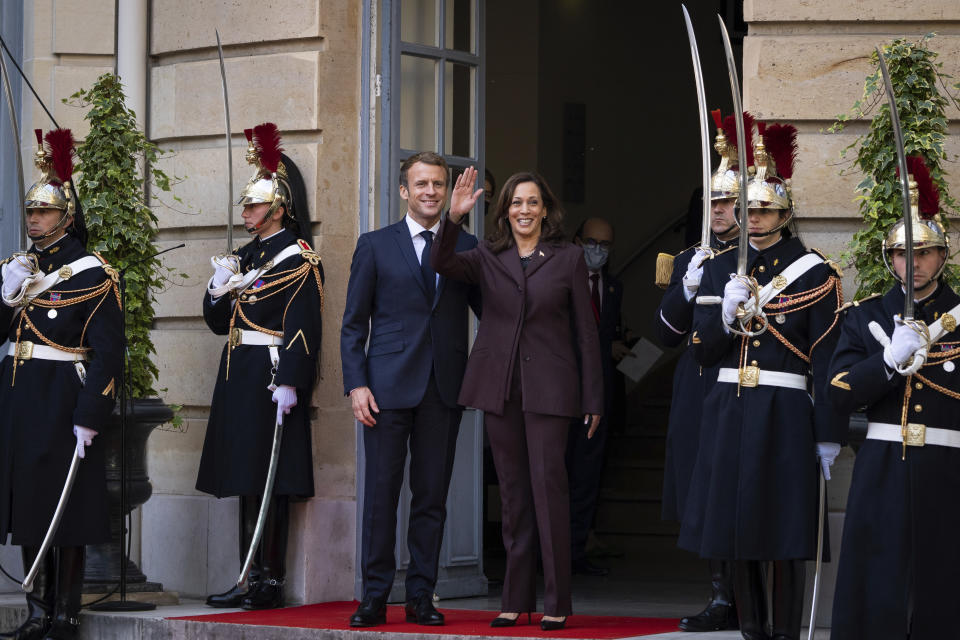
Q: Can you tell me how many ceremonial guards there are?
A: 5